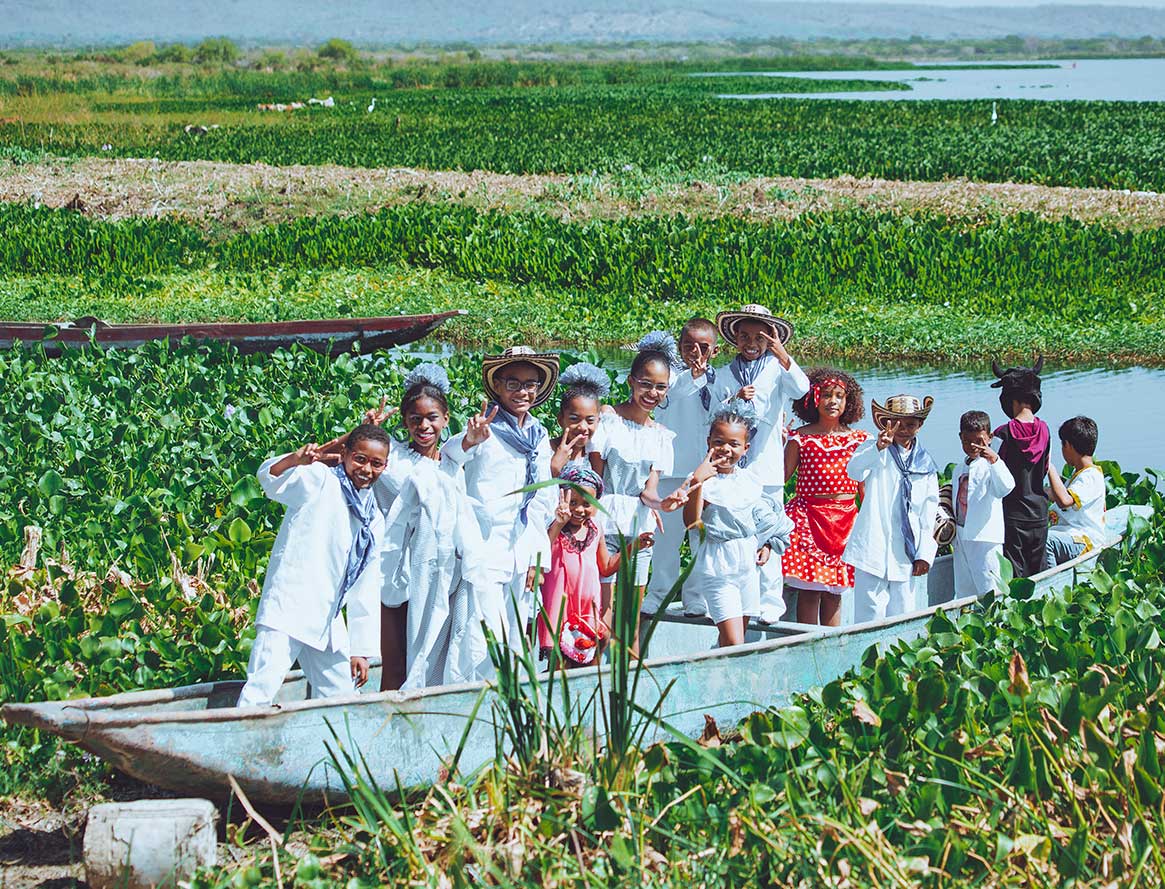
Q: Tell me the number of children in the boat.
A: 14